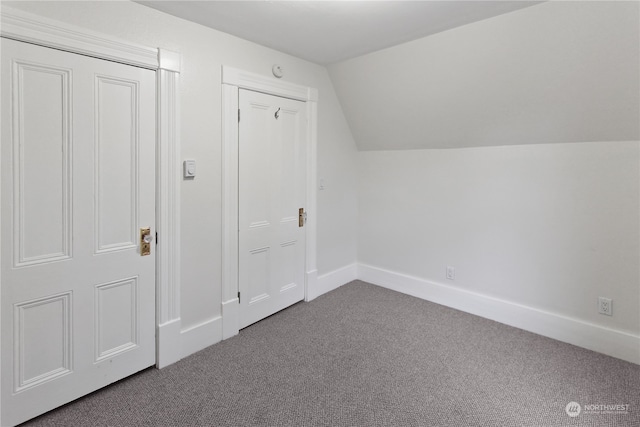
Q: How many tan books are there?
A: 0